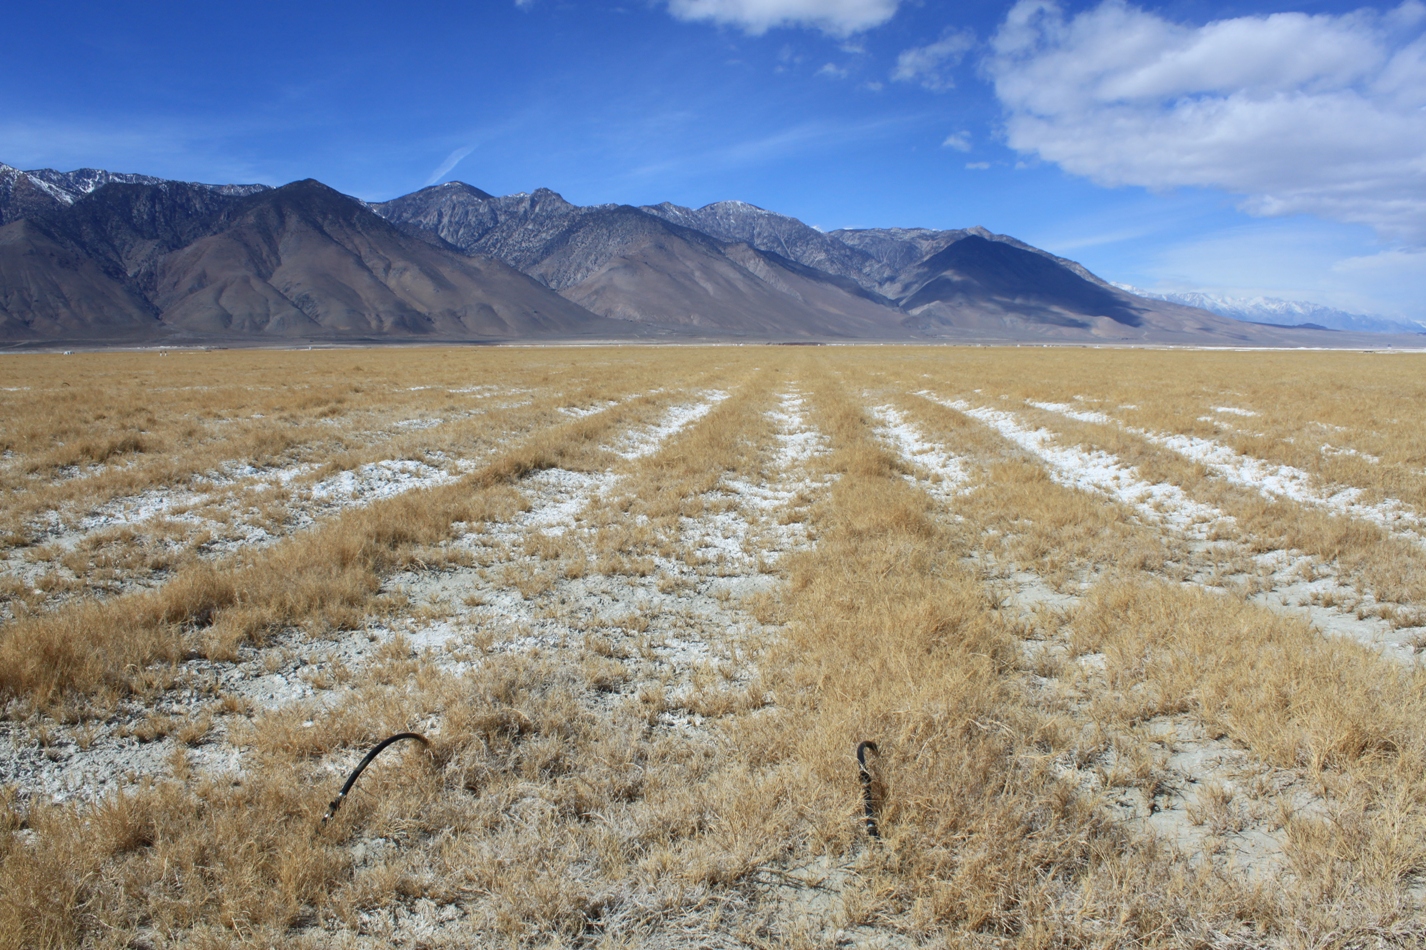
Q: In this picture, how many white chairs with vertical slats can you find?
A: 0